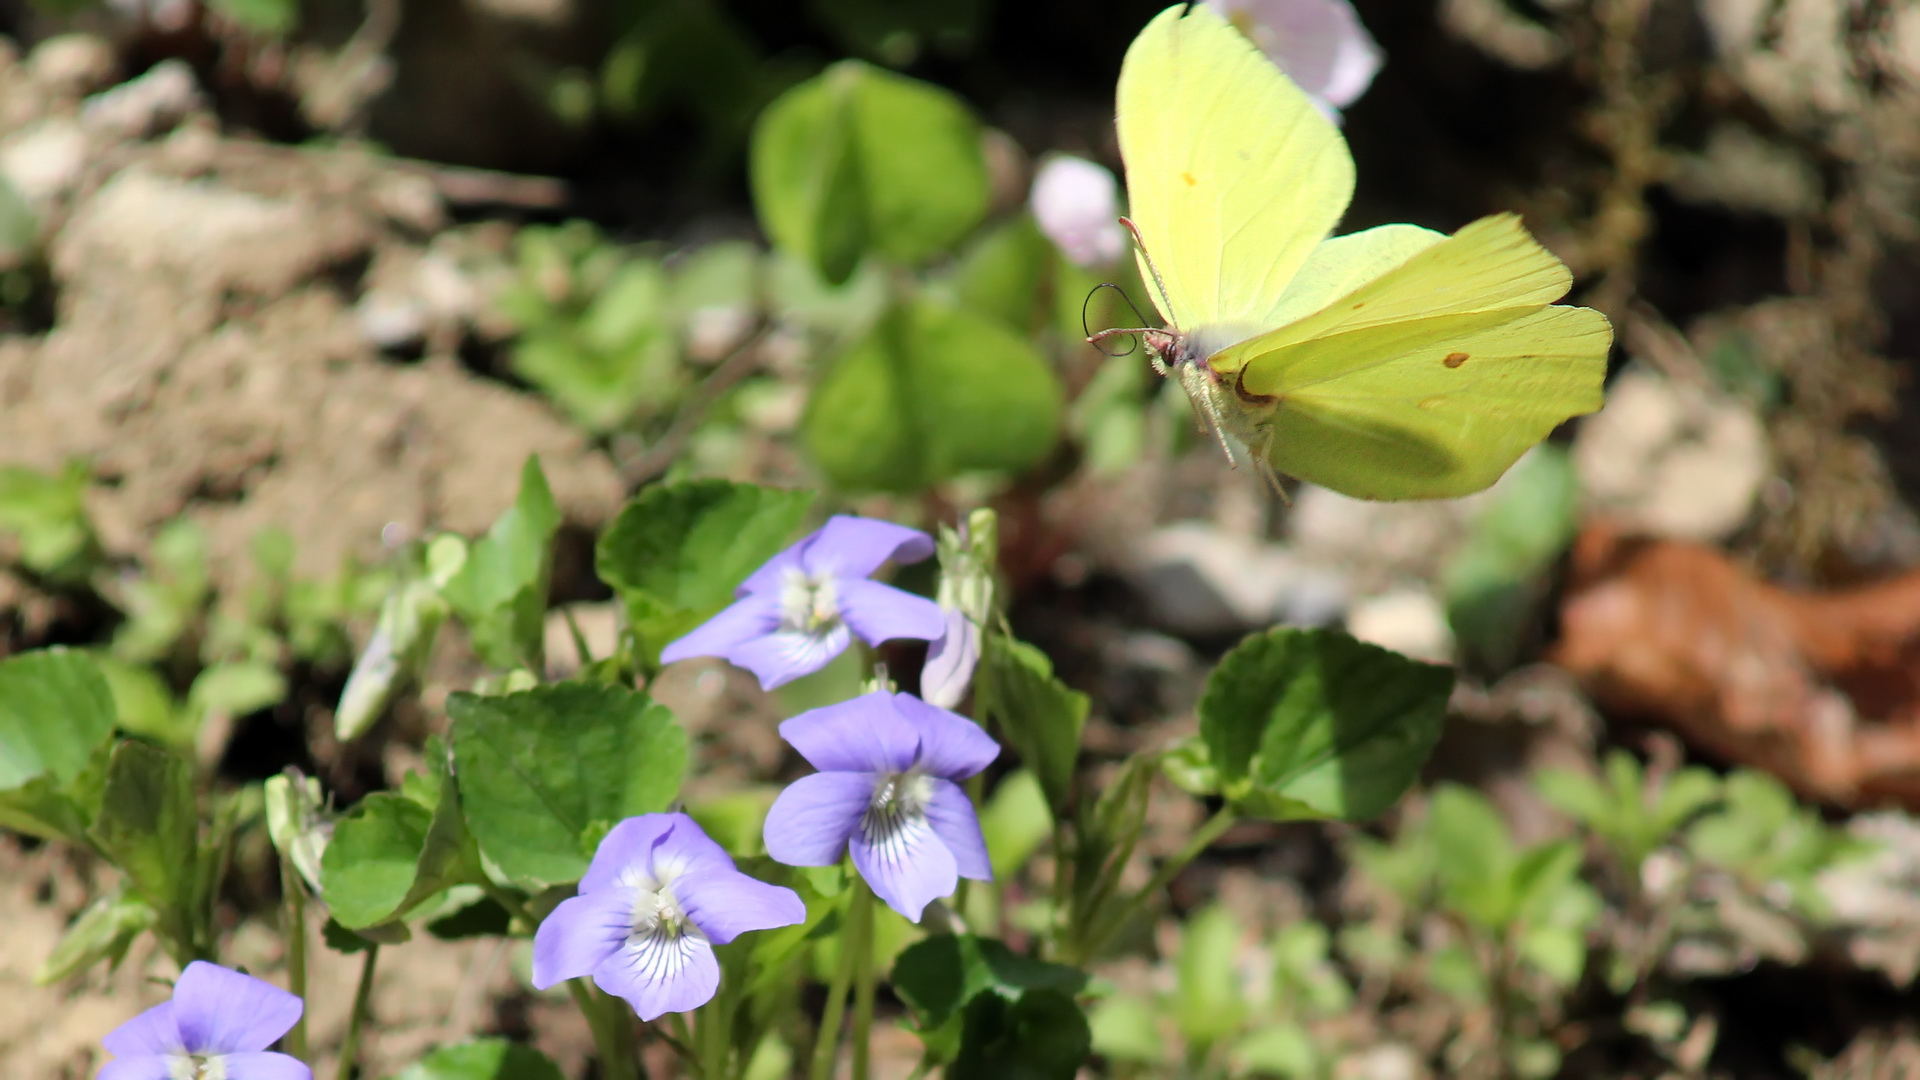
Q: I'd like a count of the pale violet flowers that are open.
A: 4